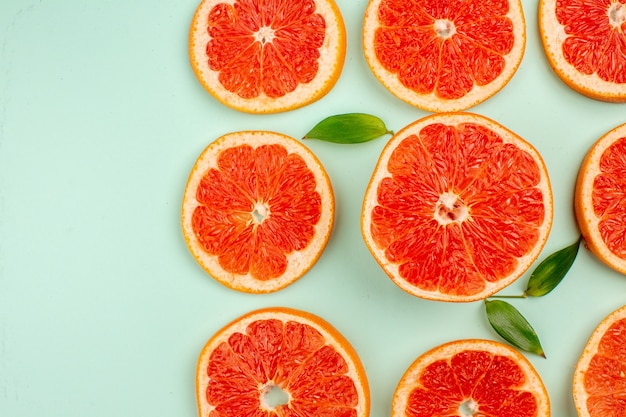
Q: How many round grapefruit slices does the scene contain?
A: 9